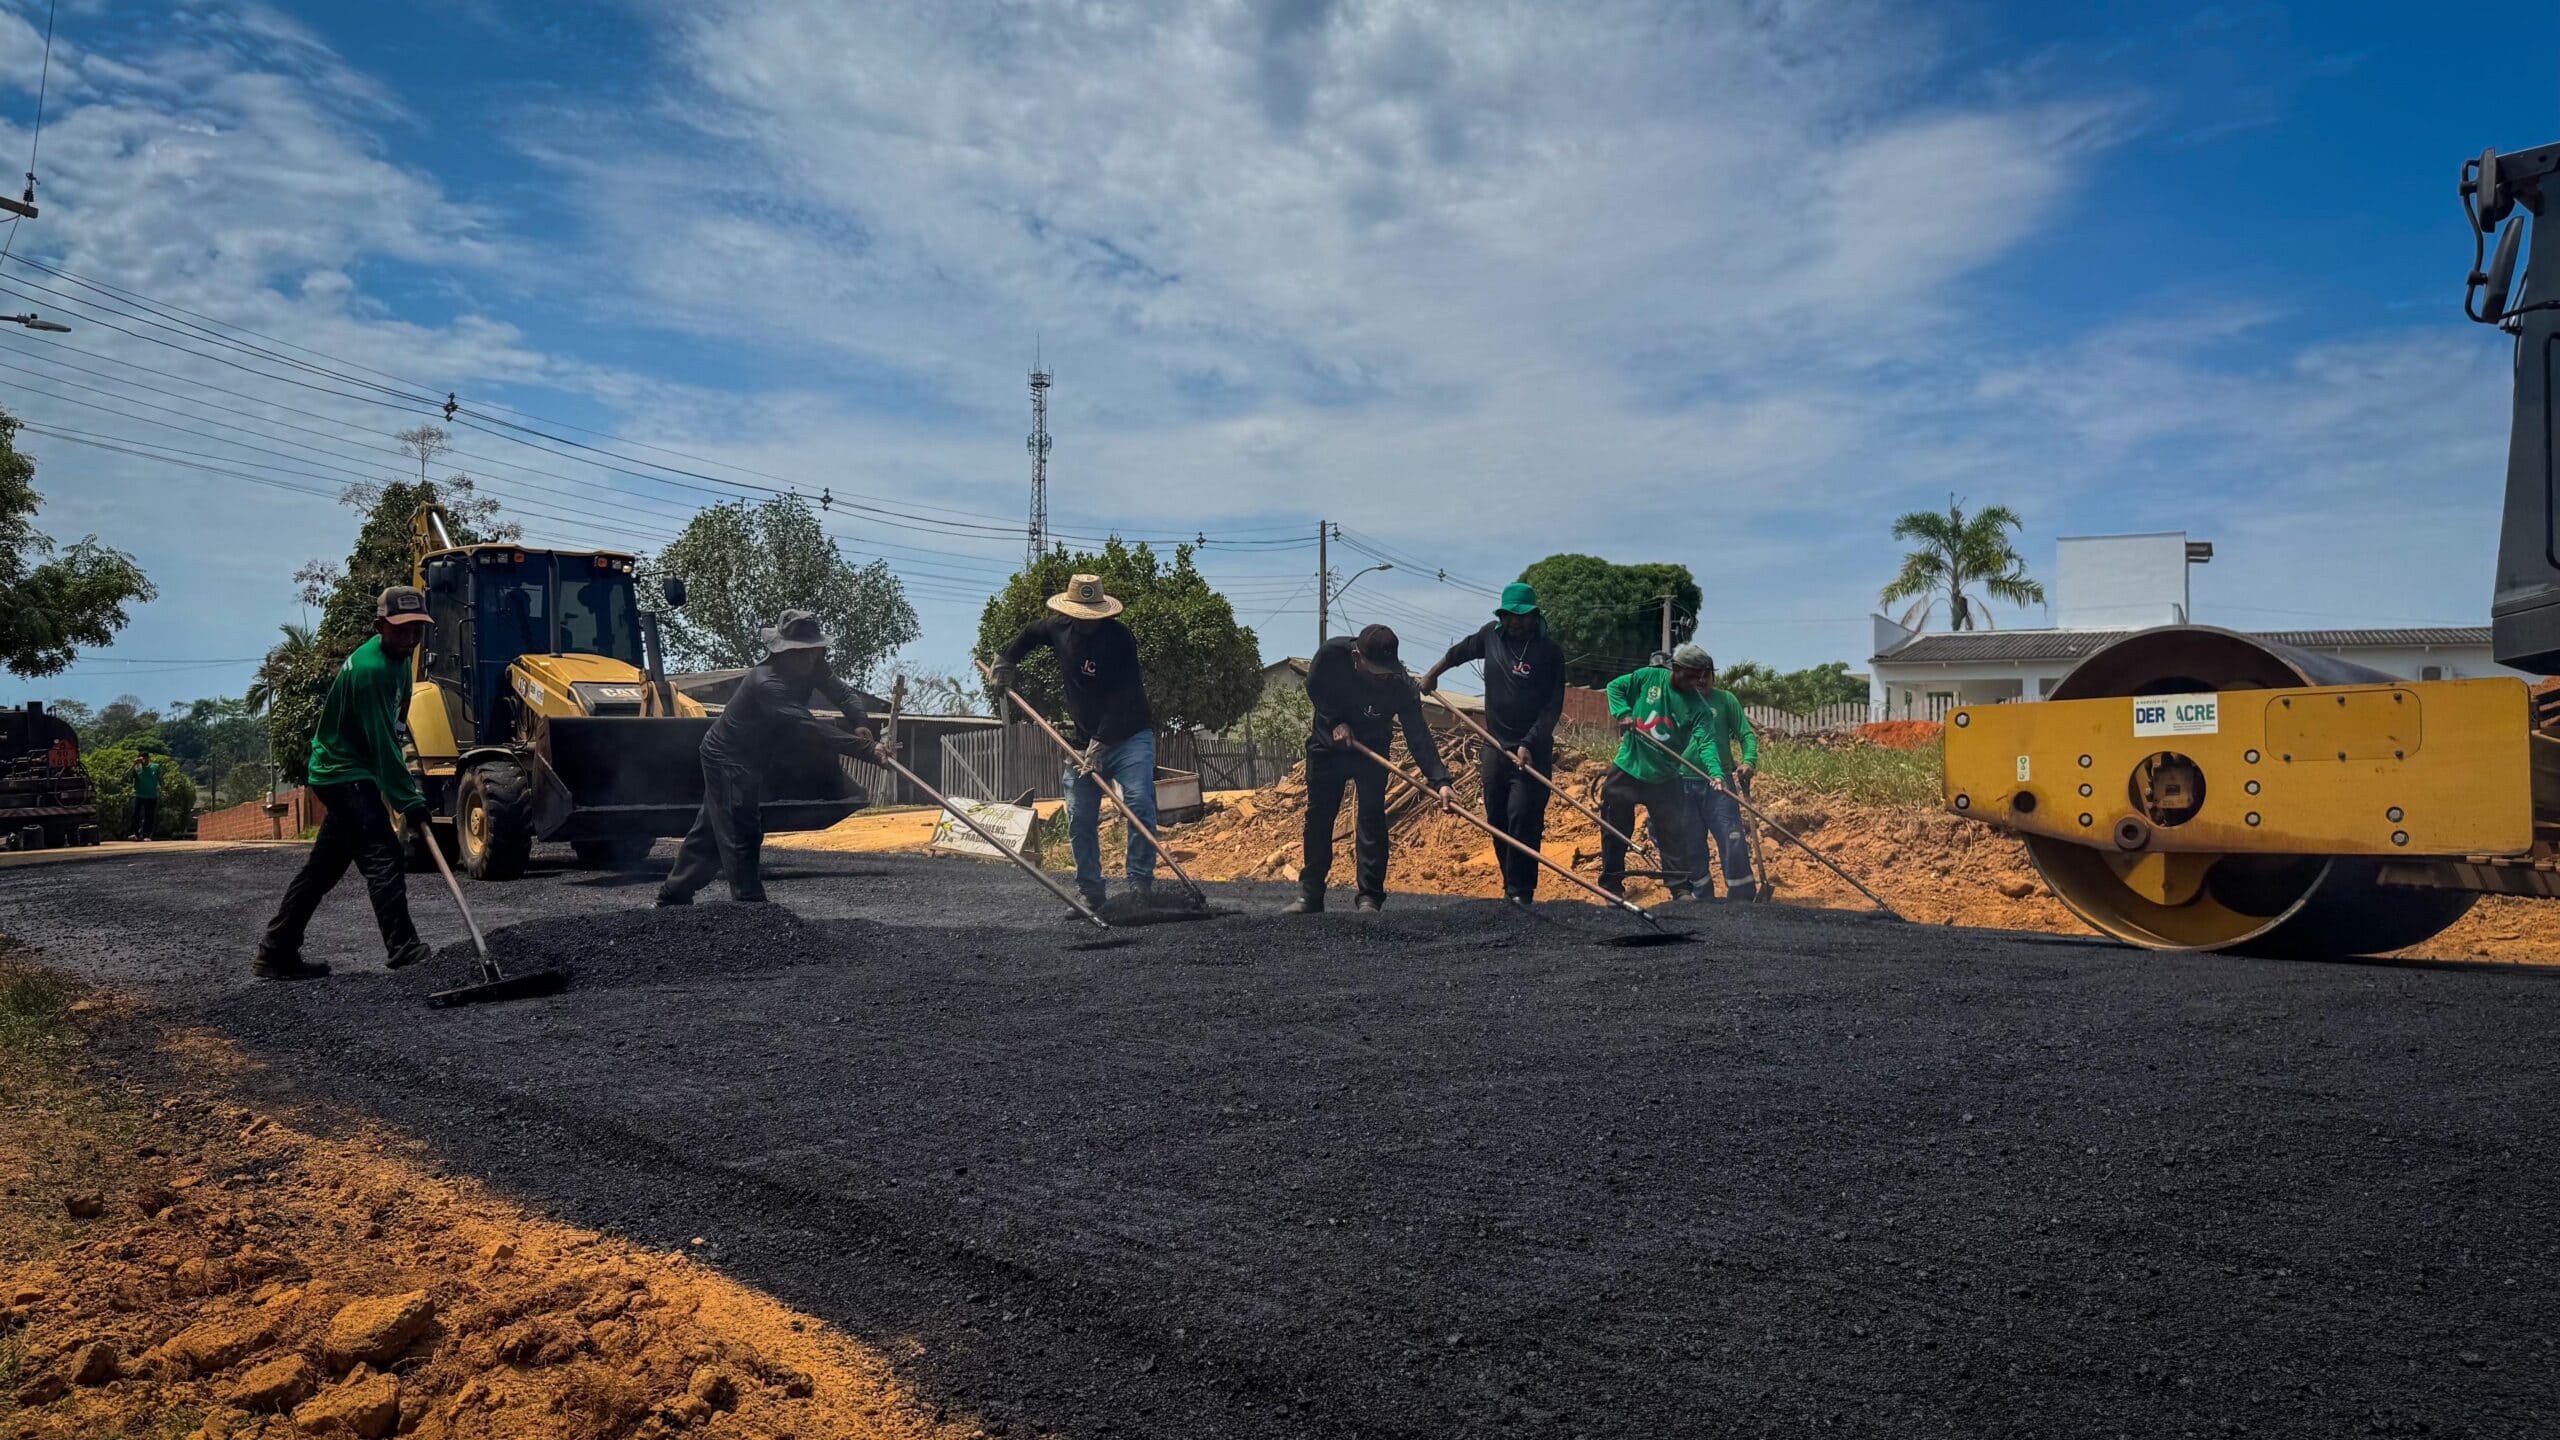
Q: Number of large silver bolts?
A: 10